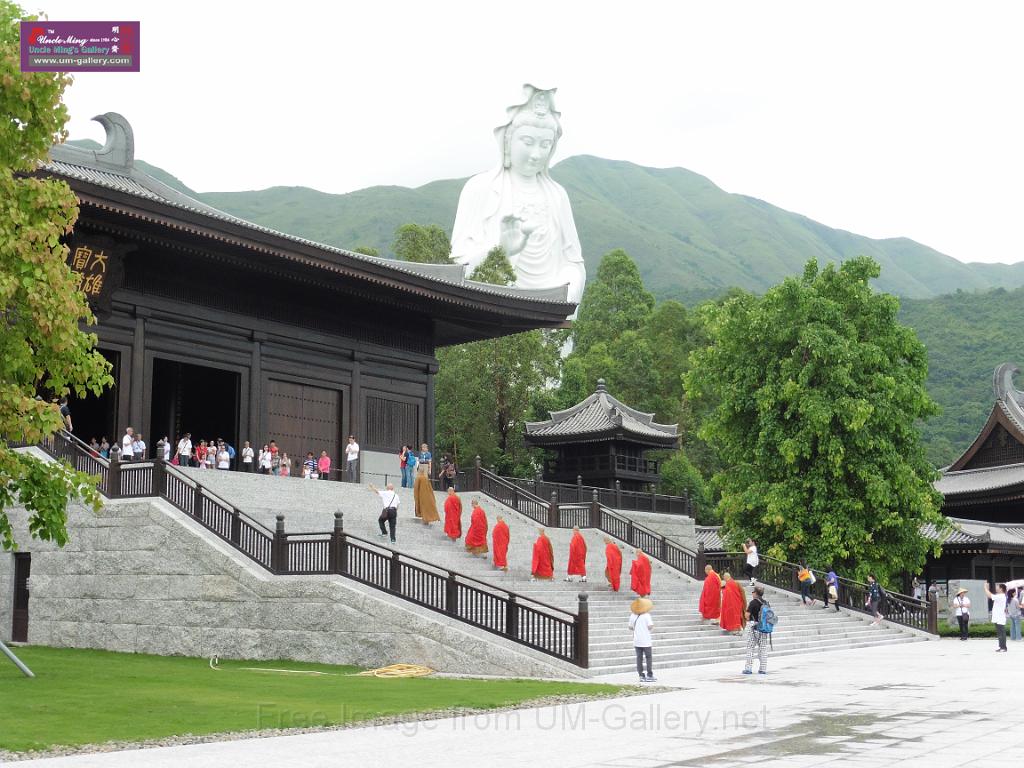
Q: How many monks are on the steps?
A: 10